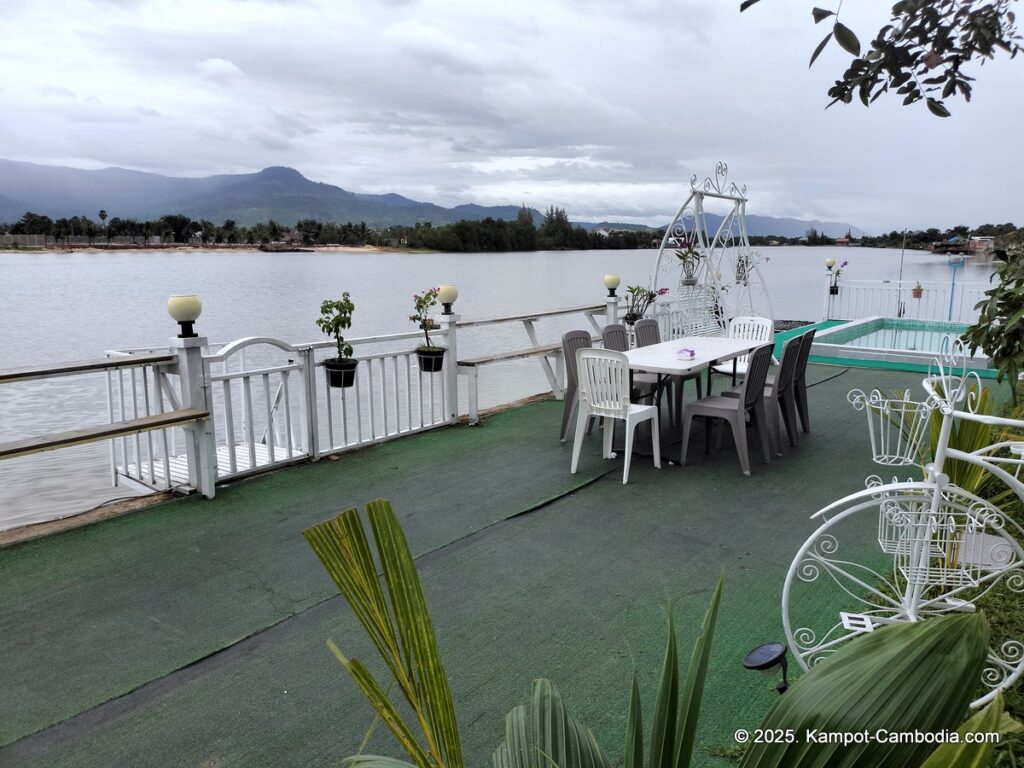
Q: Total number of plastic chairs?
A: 8